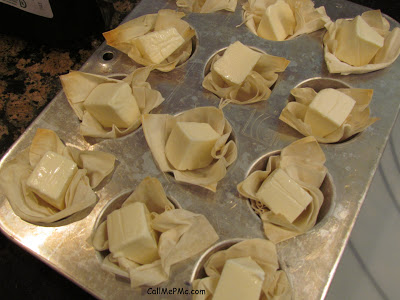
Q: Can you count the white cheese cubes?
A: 11